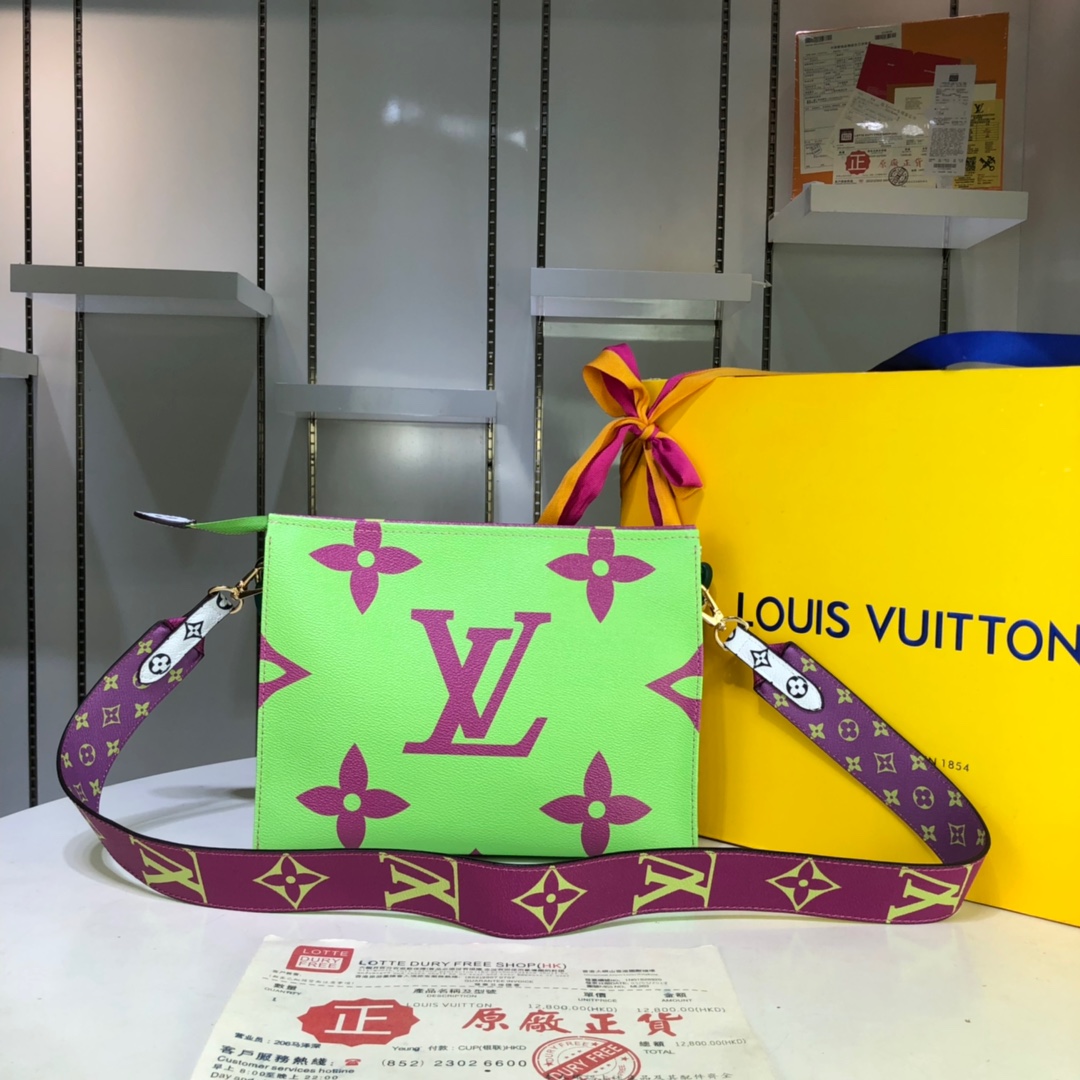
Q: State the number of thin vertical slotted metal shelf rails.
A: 9